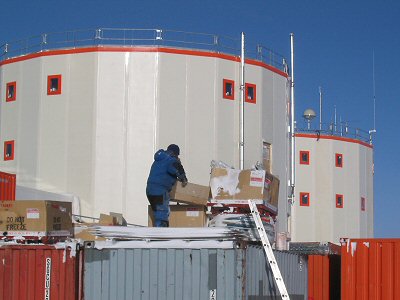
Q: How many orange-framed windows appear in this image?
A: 10